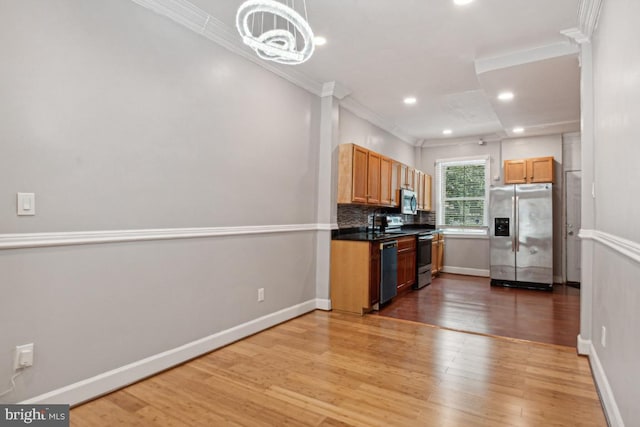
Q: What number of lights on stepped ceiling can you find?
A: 2